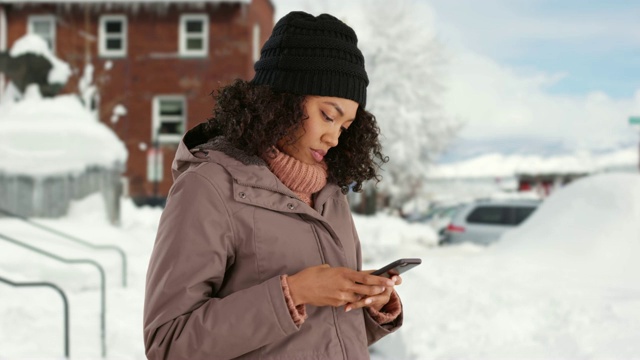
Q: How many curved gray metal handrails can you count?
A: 3